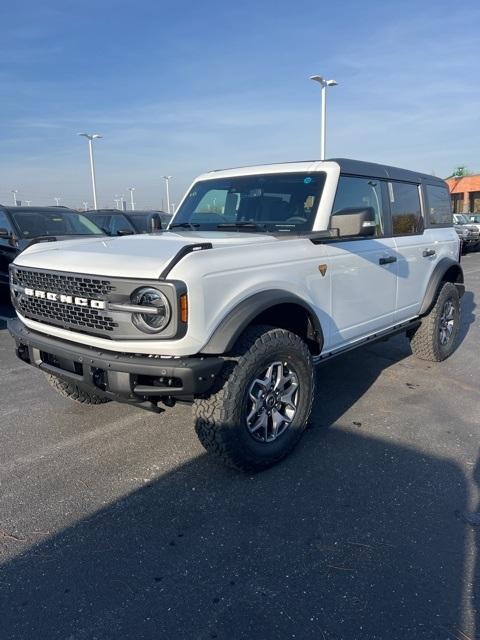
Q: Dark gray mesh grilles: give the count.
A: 1